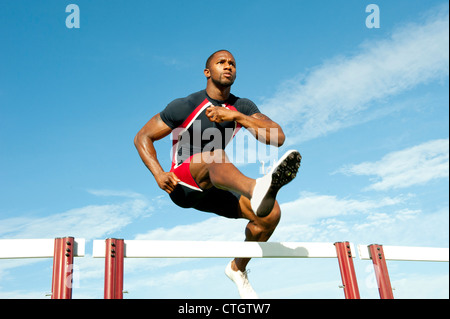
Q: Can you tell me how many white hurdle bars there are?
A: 3